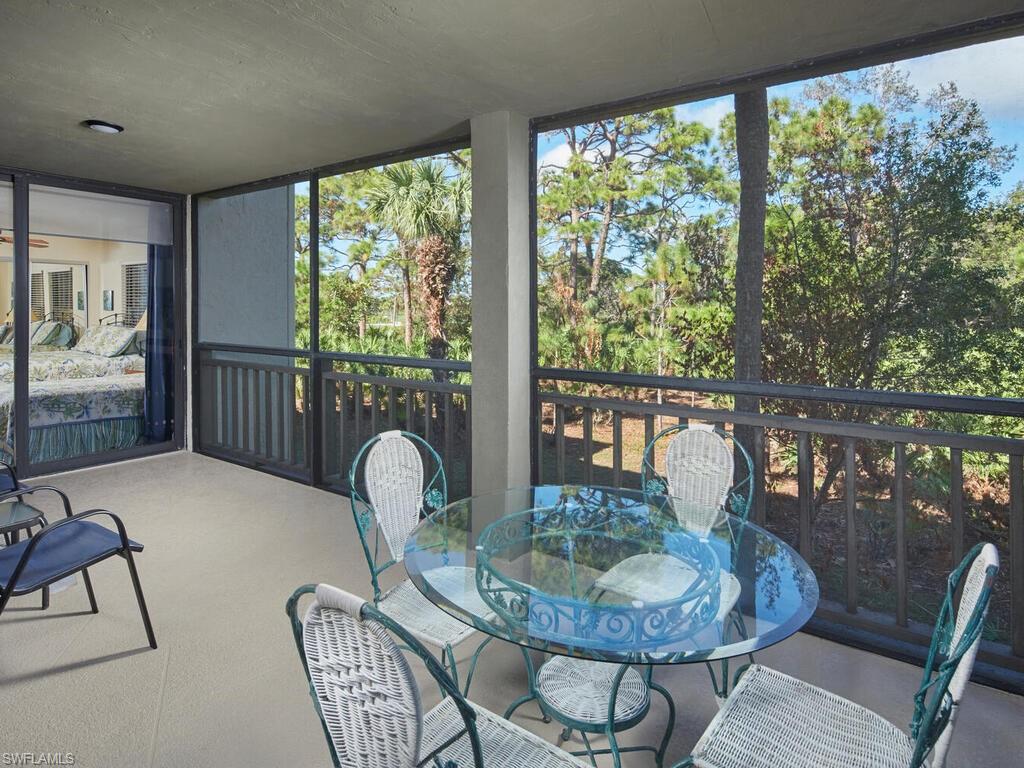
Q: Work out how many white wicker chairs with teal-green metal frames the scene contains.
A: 4